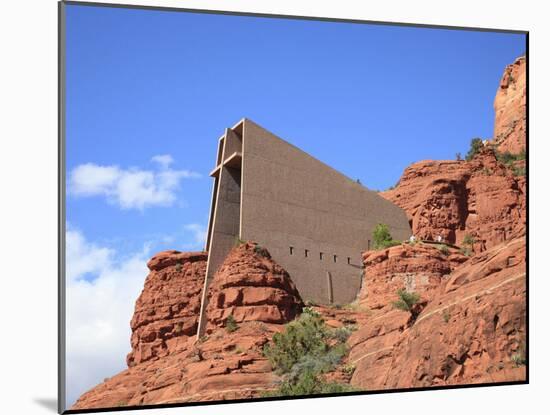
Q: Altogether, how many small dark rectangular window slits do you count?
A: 5